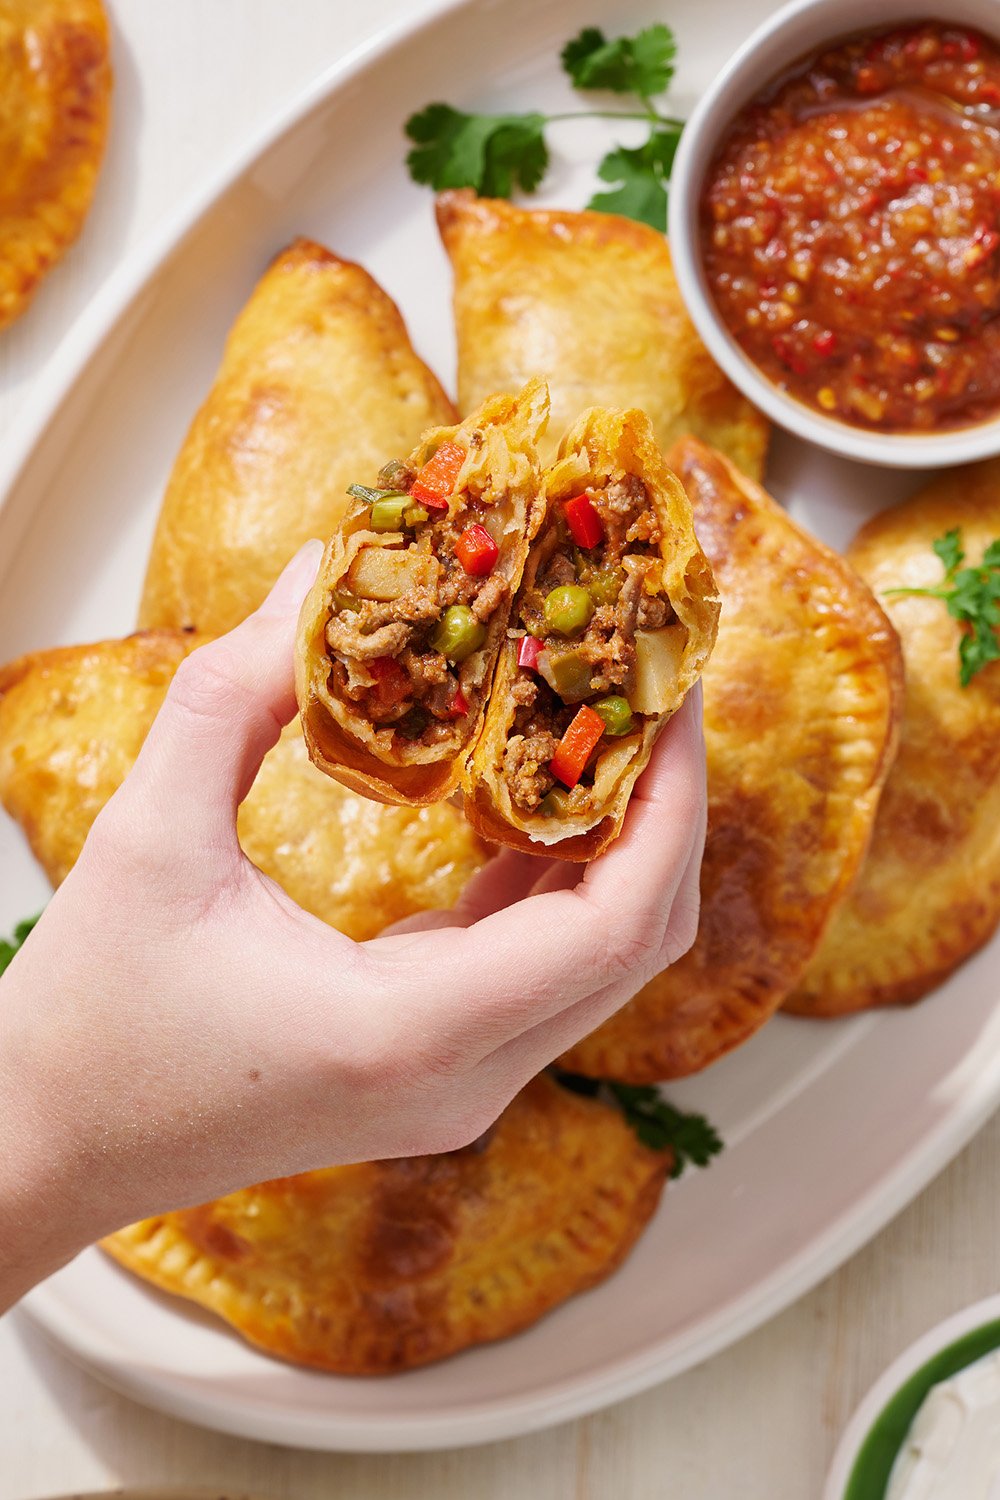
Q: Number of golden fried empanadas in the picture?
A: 8